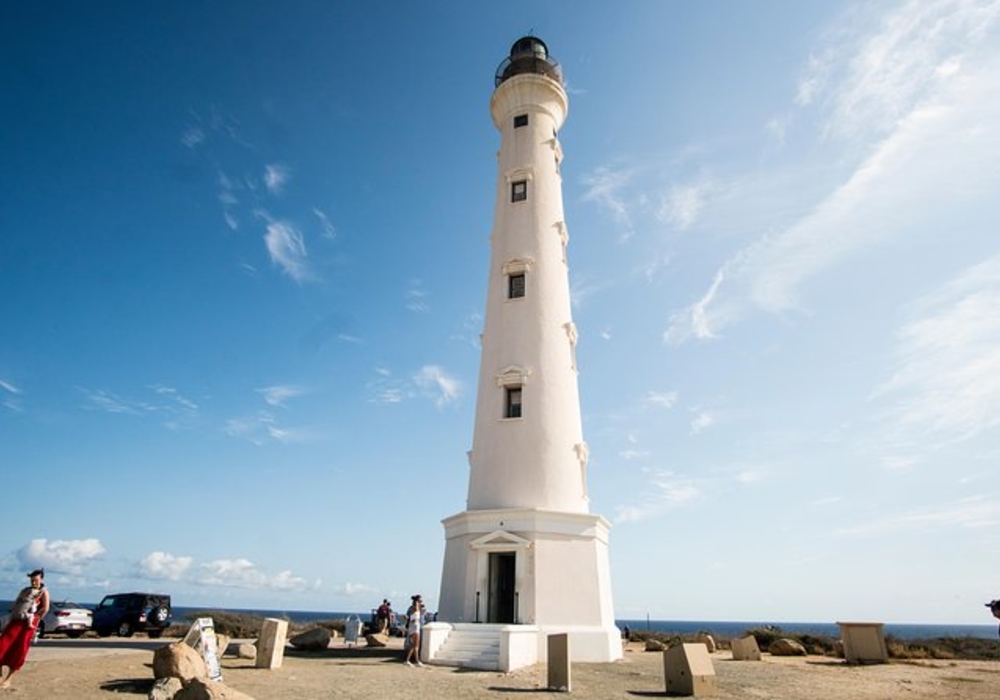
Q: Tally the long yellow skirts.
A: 0